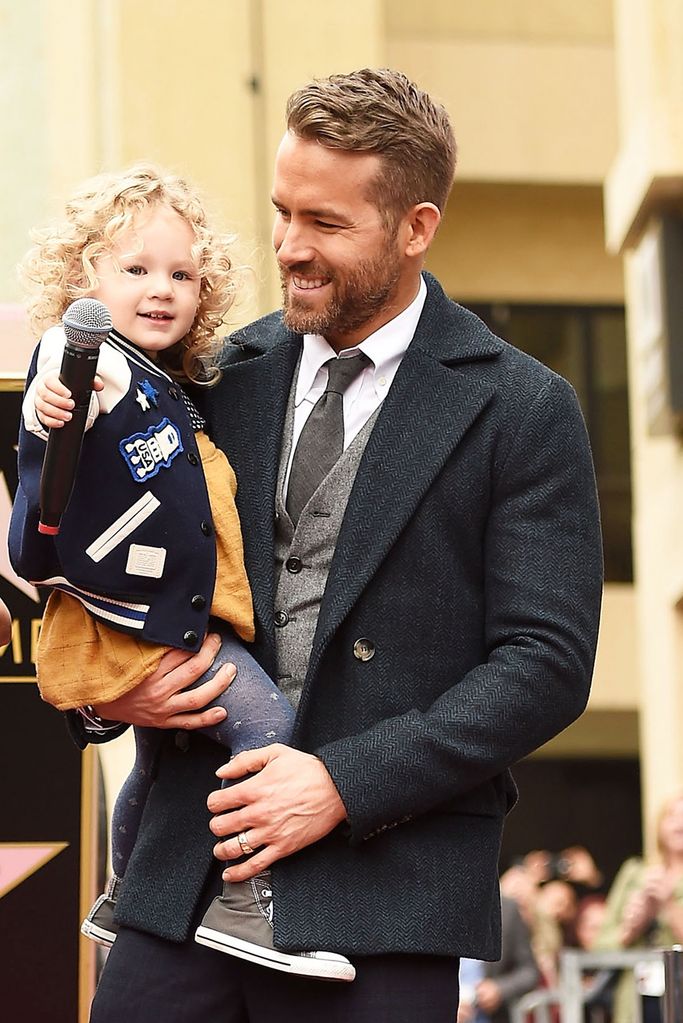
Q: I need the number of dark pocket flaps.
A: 1